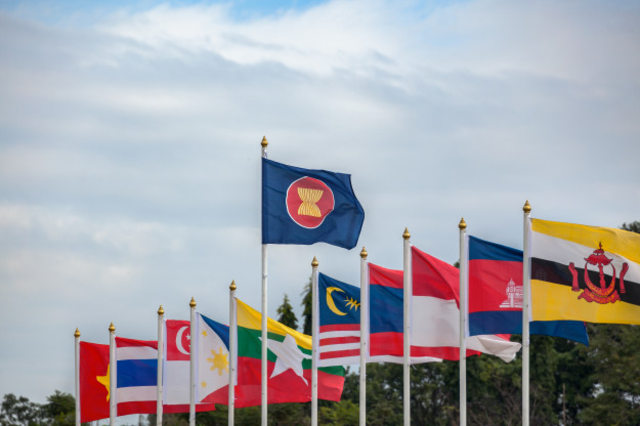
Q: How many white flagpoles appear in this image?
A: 11